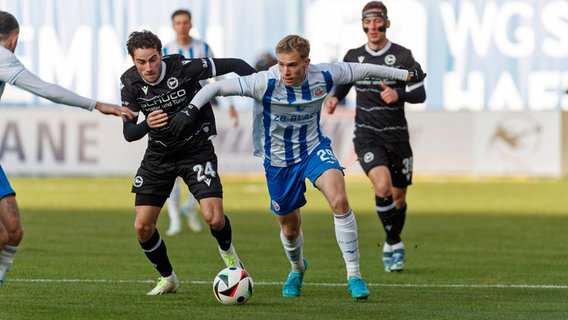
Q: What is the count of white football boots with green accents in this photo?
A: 2